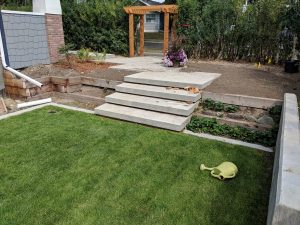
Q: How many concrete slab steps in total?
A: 4